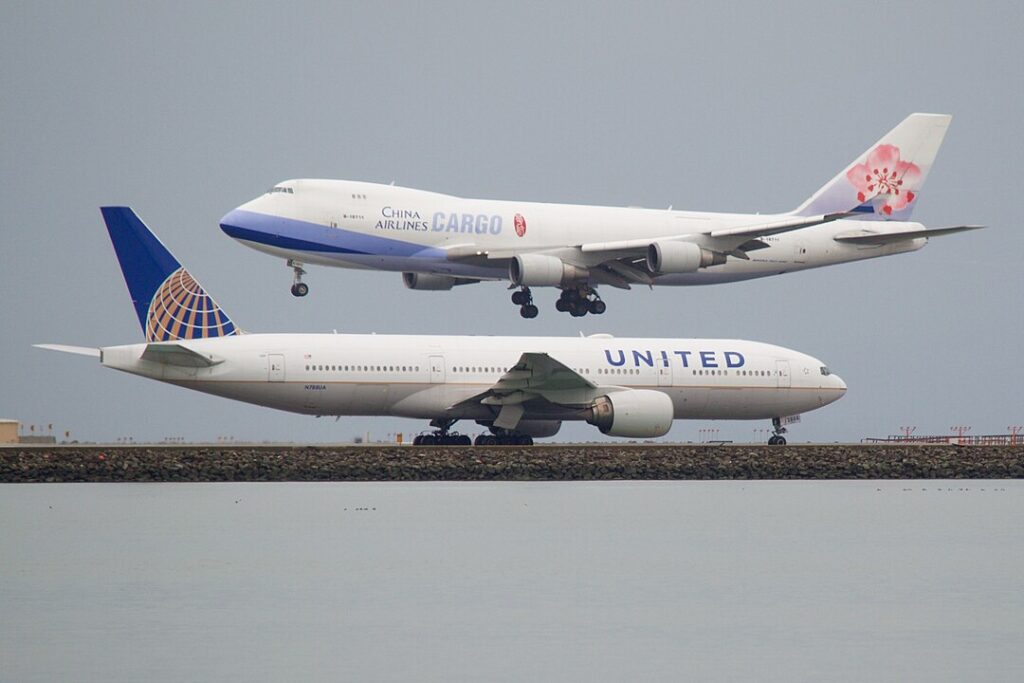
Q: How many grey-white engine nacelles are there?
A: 5